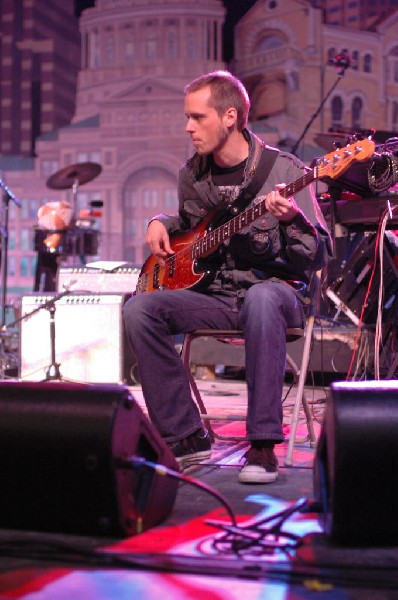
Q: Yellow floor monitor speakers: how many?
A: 0